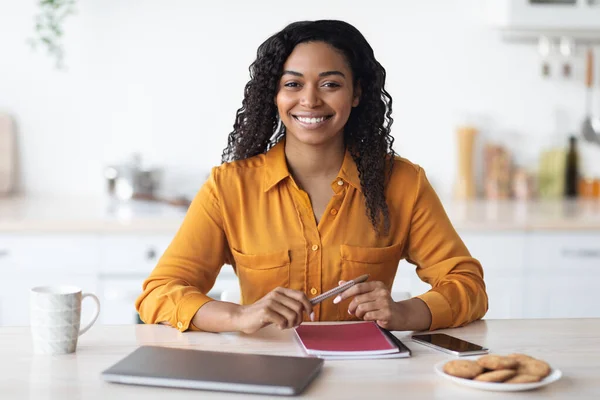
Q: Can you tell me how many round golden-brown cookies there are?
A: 6